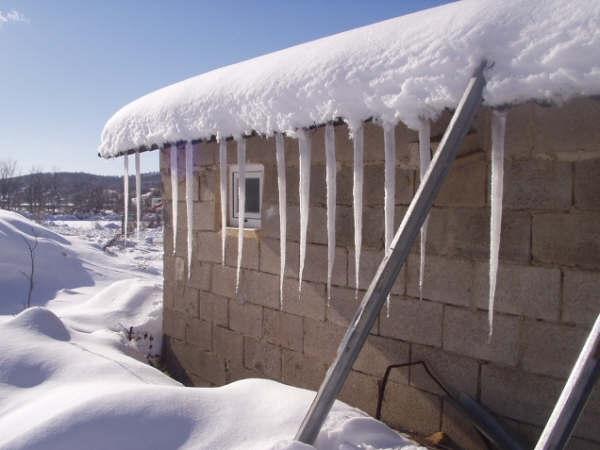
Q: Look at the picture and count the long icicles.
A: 13